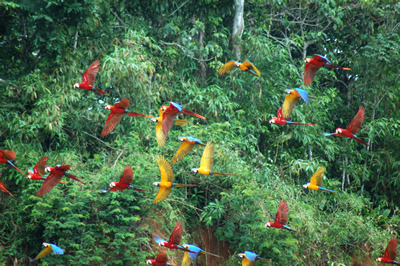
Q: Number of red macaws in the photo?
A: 15